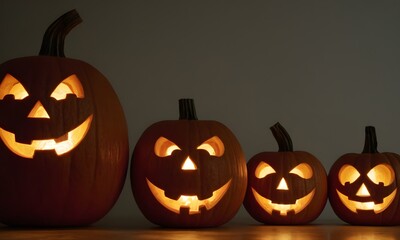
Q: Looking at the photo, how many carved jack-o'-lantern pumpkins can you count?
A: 4